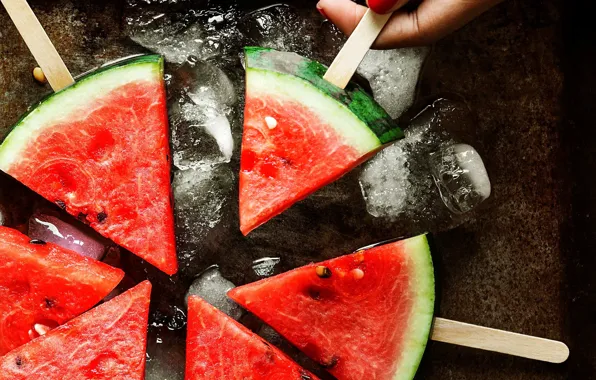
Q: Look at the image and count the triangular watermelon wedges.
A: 6